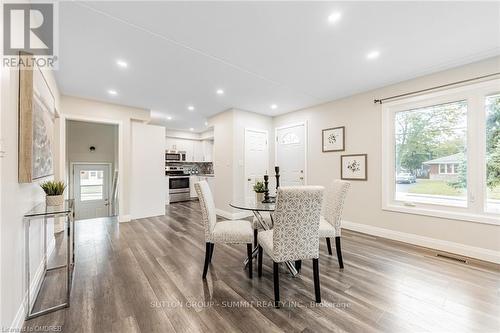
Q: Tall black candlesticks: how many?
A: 2